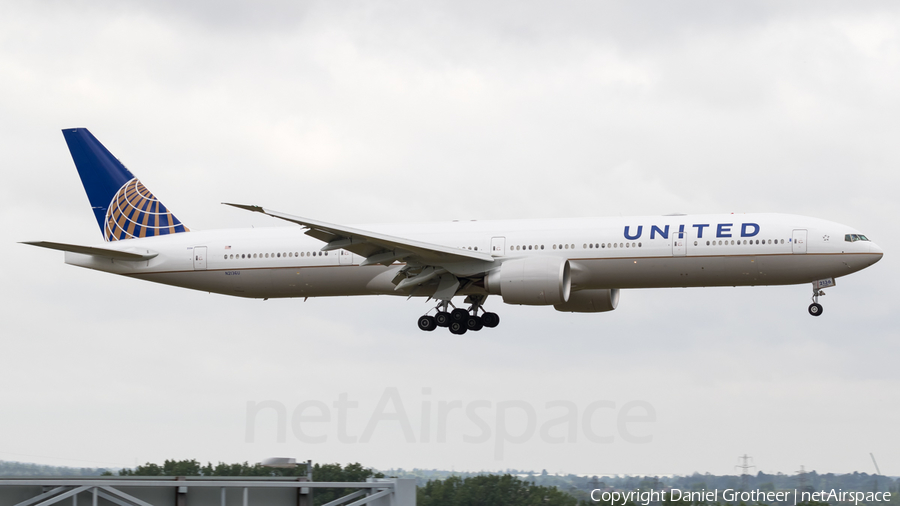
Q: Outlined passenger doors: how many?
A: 5